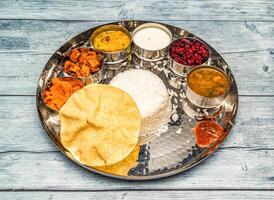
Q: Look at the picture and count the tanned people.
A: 0